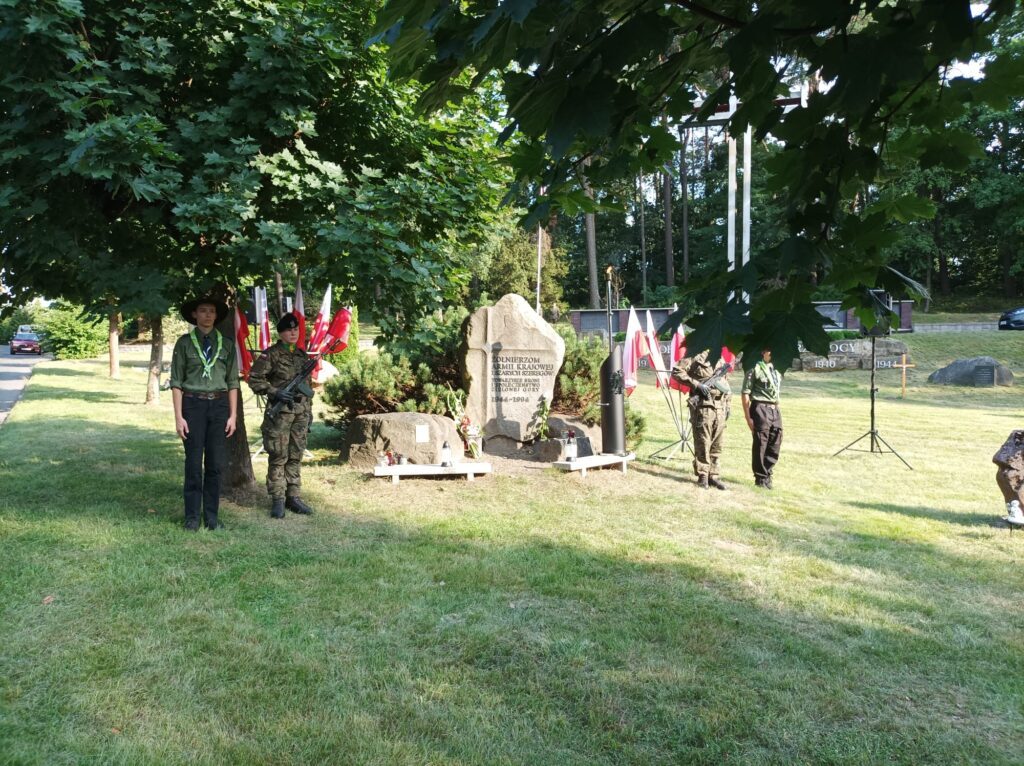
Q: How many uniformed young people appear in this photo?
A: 4